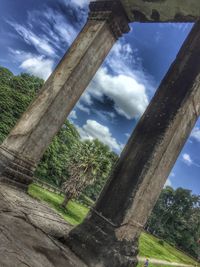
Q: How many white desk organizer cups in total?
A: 0